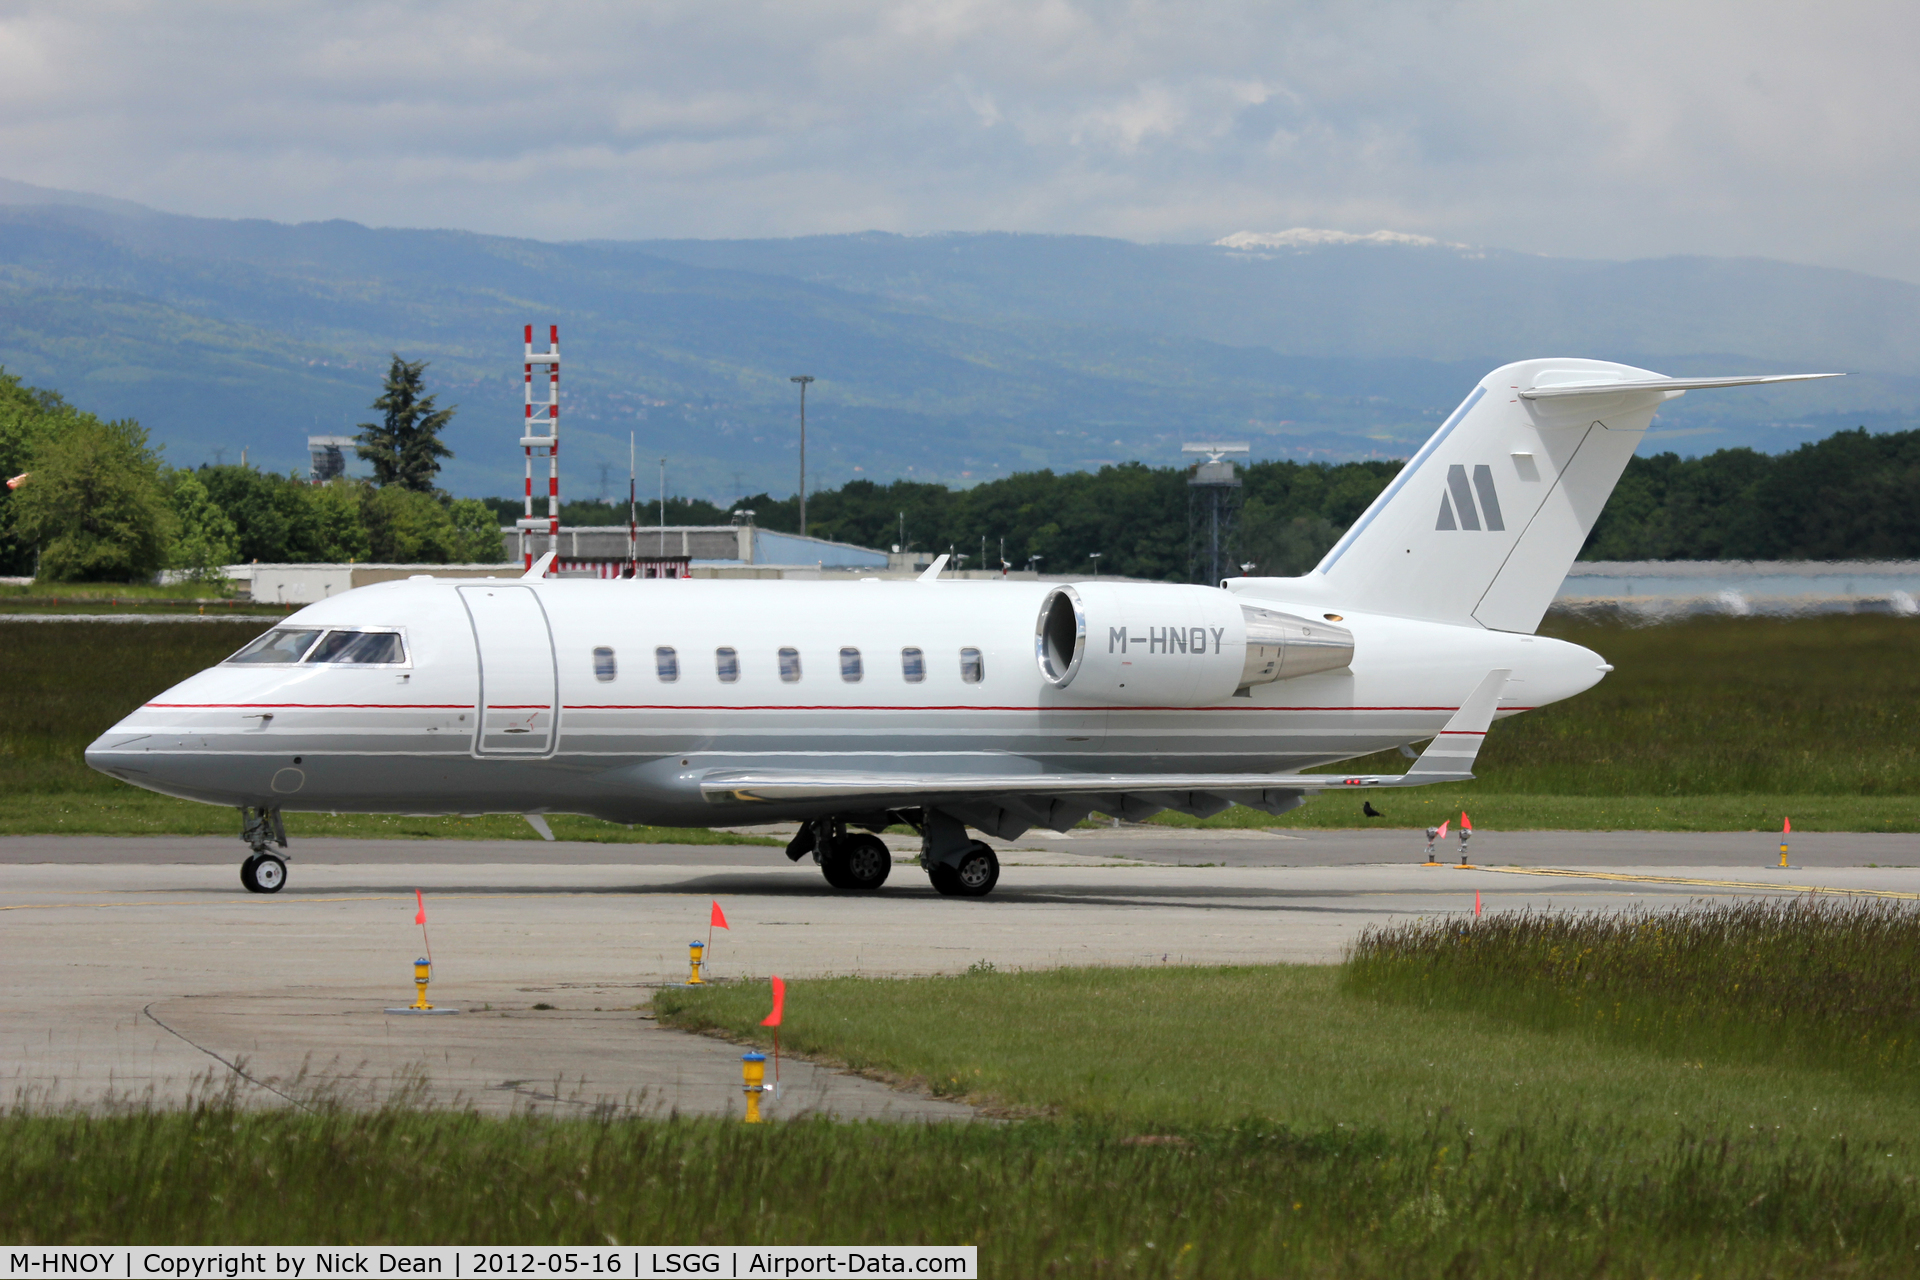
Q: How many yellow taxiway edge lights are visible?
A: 4